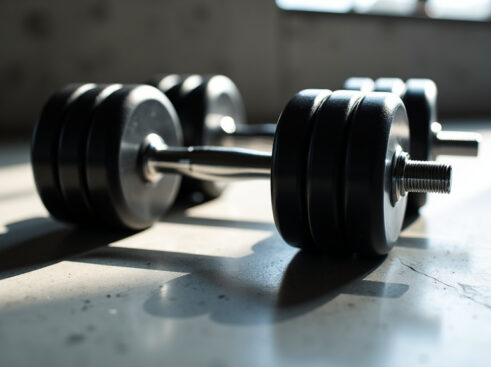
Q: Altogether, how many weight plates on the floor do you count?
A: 12